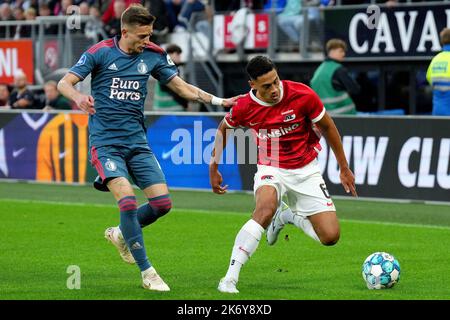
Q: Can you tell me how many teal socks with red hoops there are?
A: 2